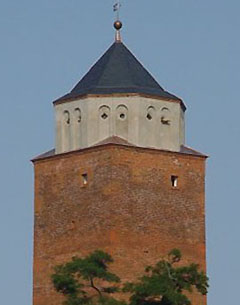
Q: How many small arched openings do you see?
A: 6